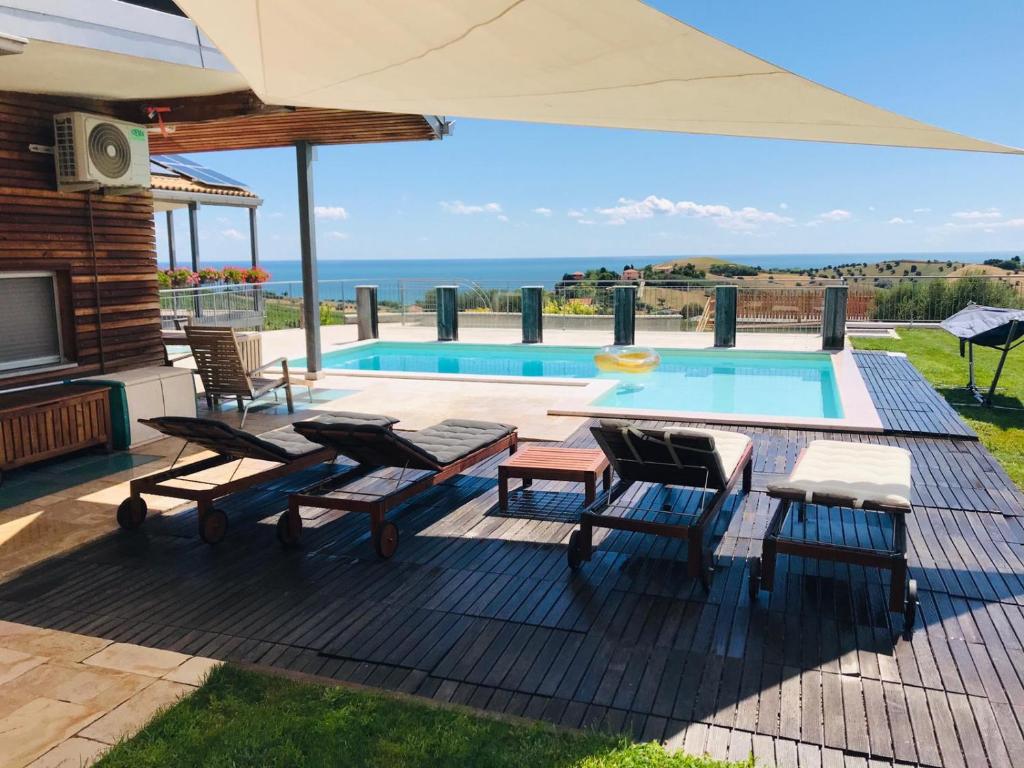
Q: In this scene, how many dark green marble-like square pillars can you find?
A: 6